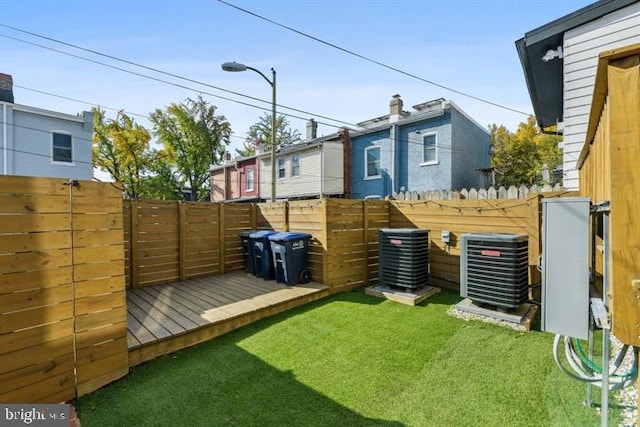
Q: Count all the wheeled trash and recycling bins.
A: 3